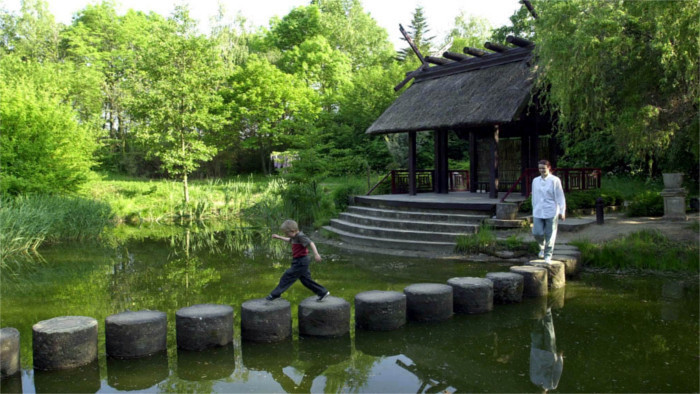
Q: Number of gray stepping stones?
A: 15